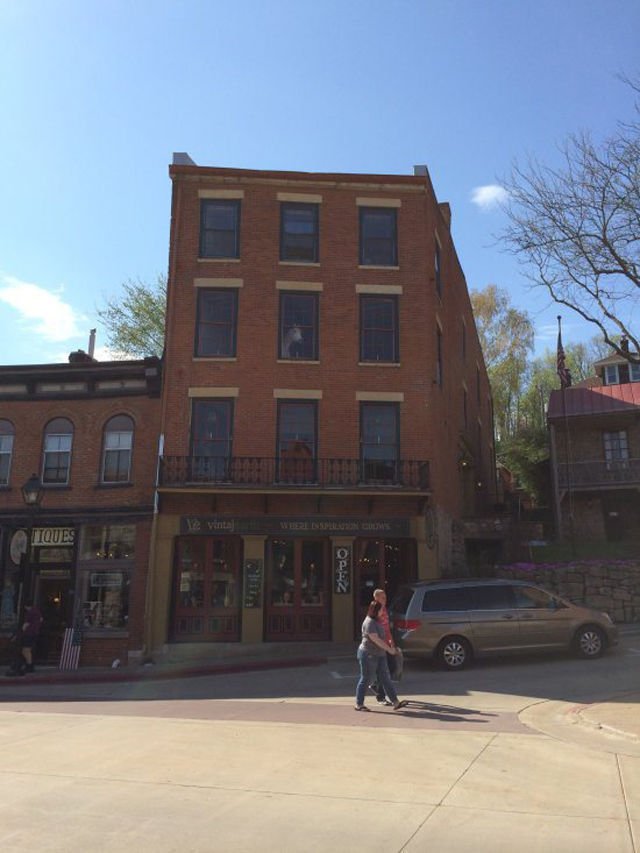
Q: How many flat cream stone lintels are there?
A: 9